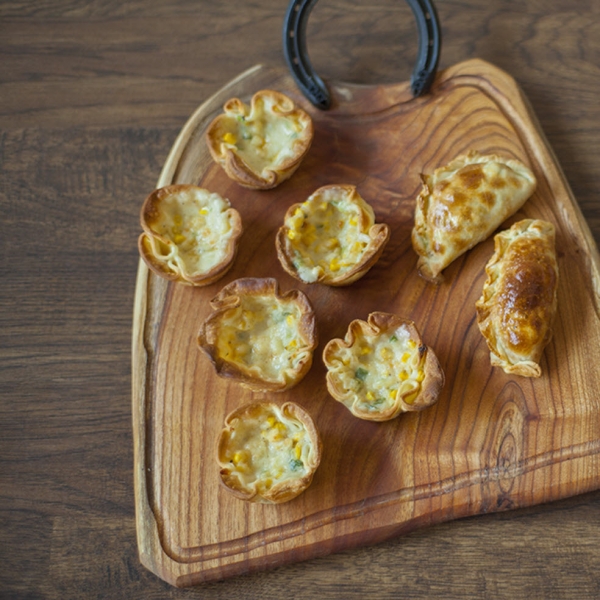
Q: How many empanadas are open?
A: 6